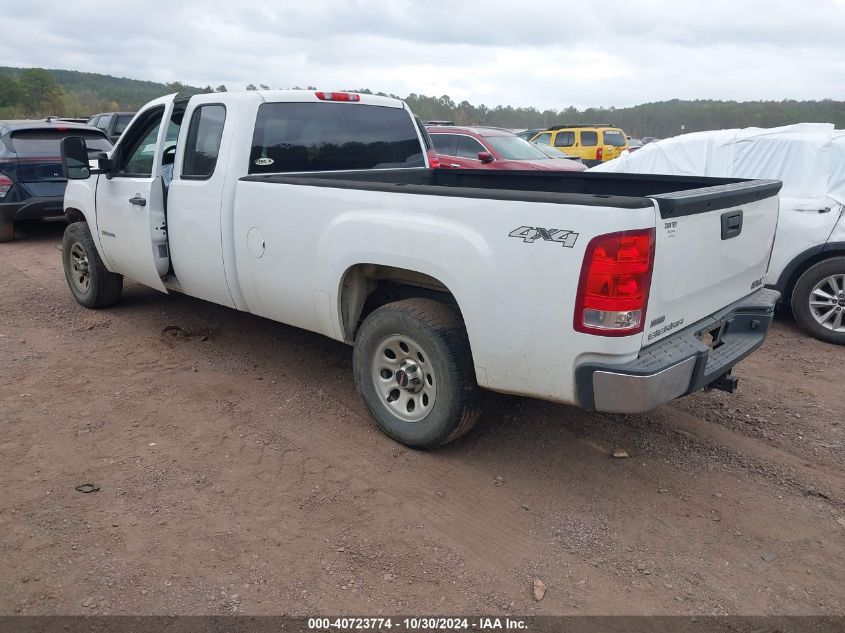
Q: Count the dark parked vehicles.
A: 2